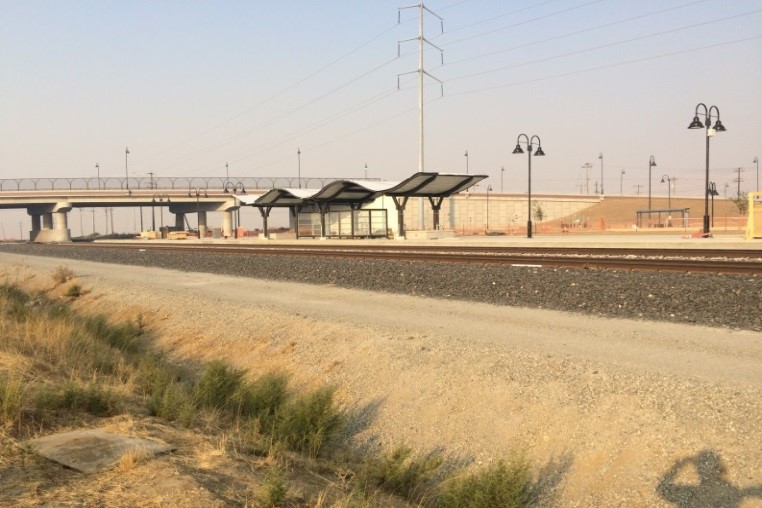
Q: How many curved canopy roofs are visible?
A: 3